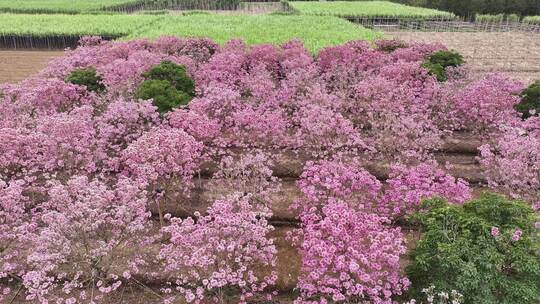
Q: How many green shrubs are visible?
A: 5